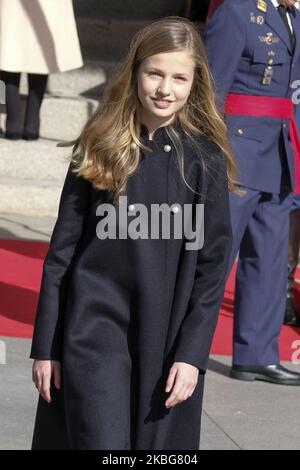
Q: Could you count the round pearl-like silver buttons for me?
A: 4